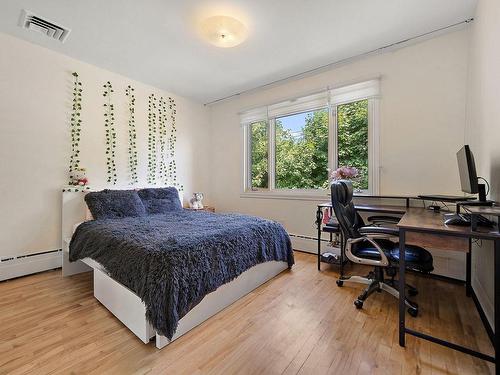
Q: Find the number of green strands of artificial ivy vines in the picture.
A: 6